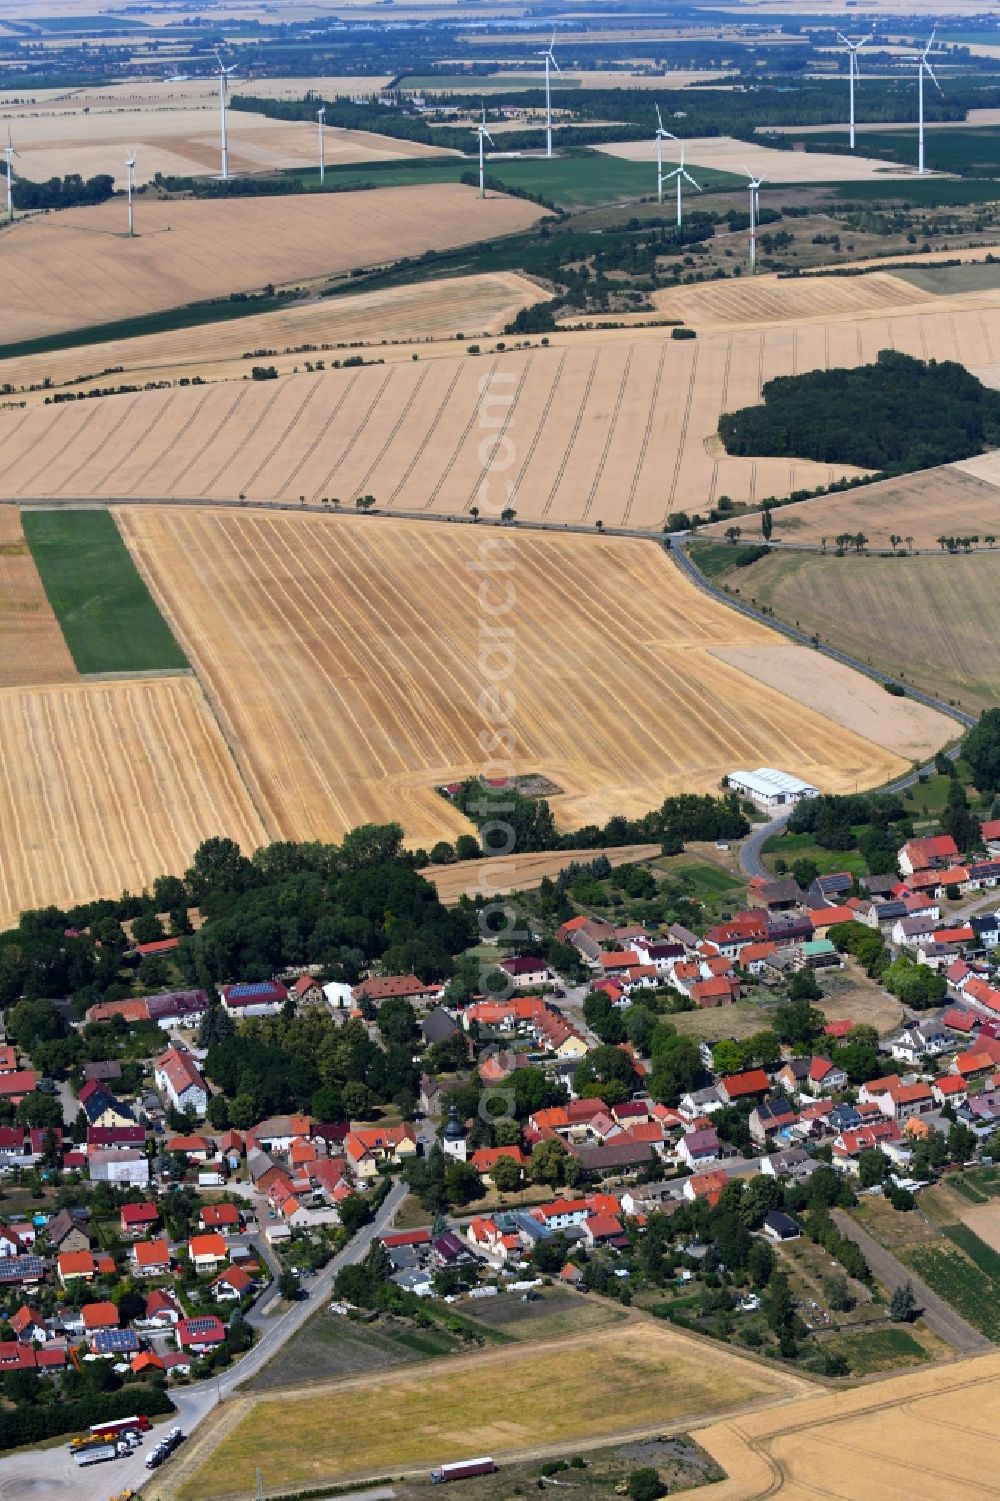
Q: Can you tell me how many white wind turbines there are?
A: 11